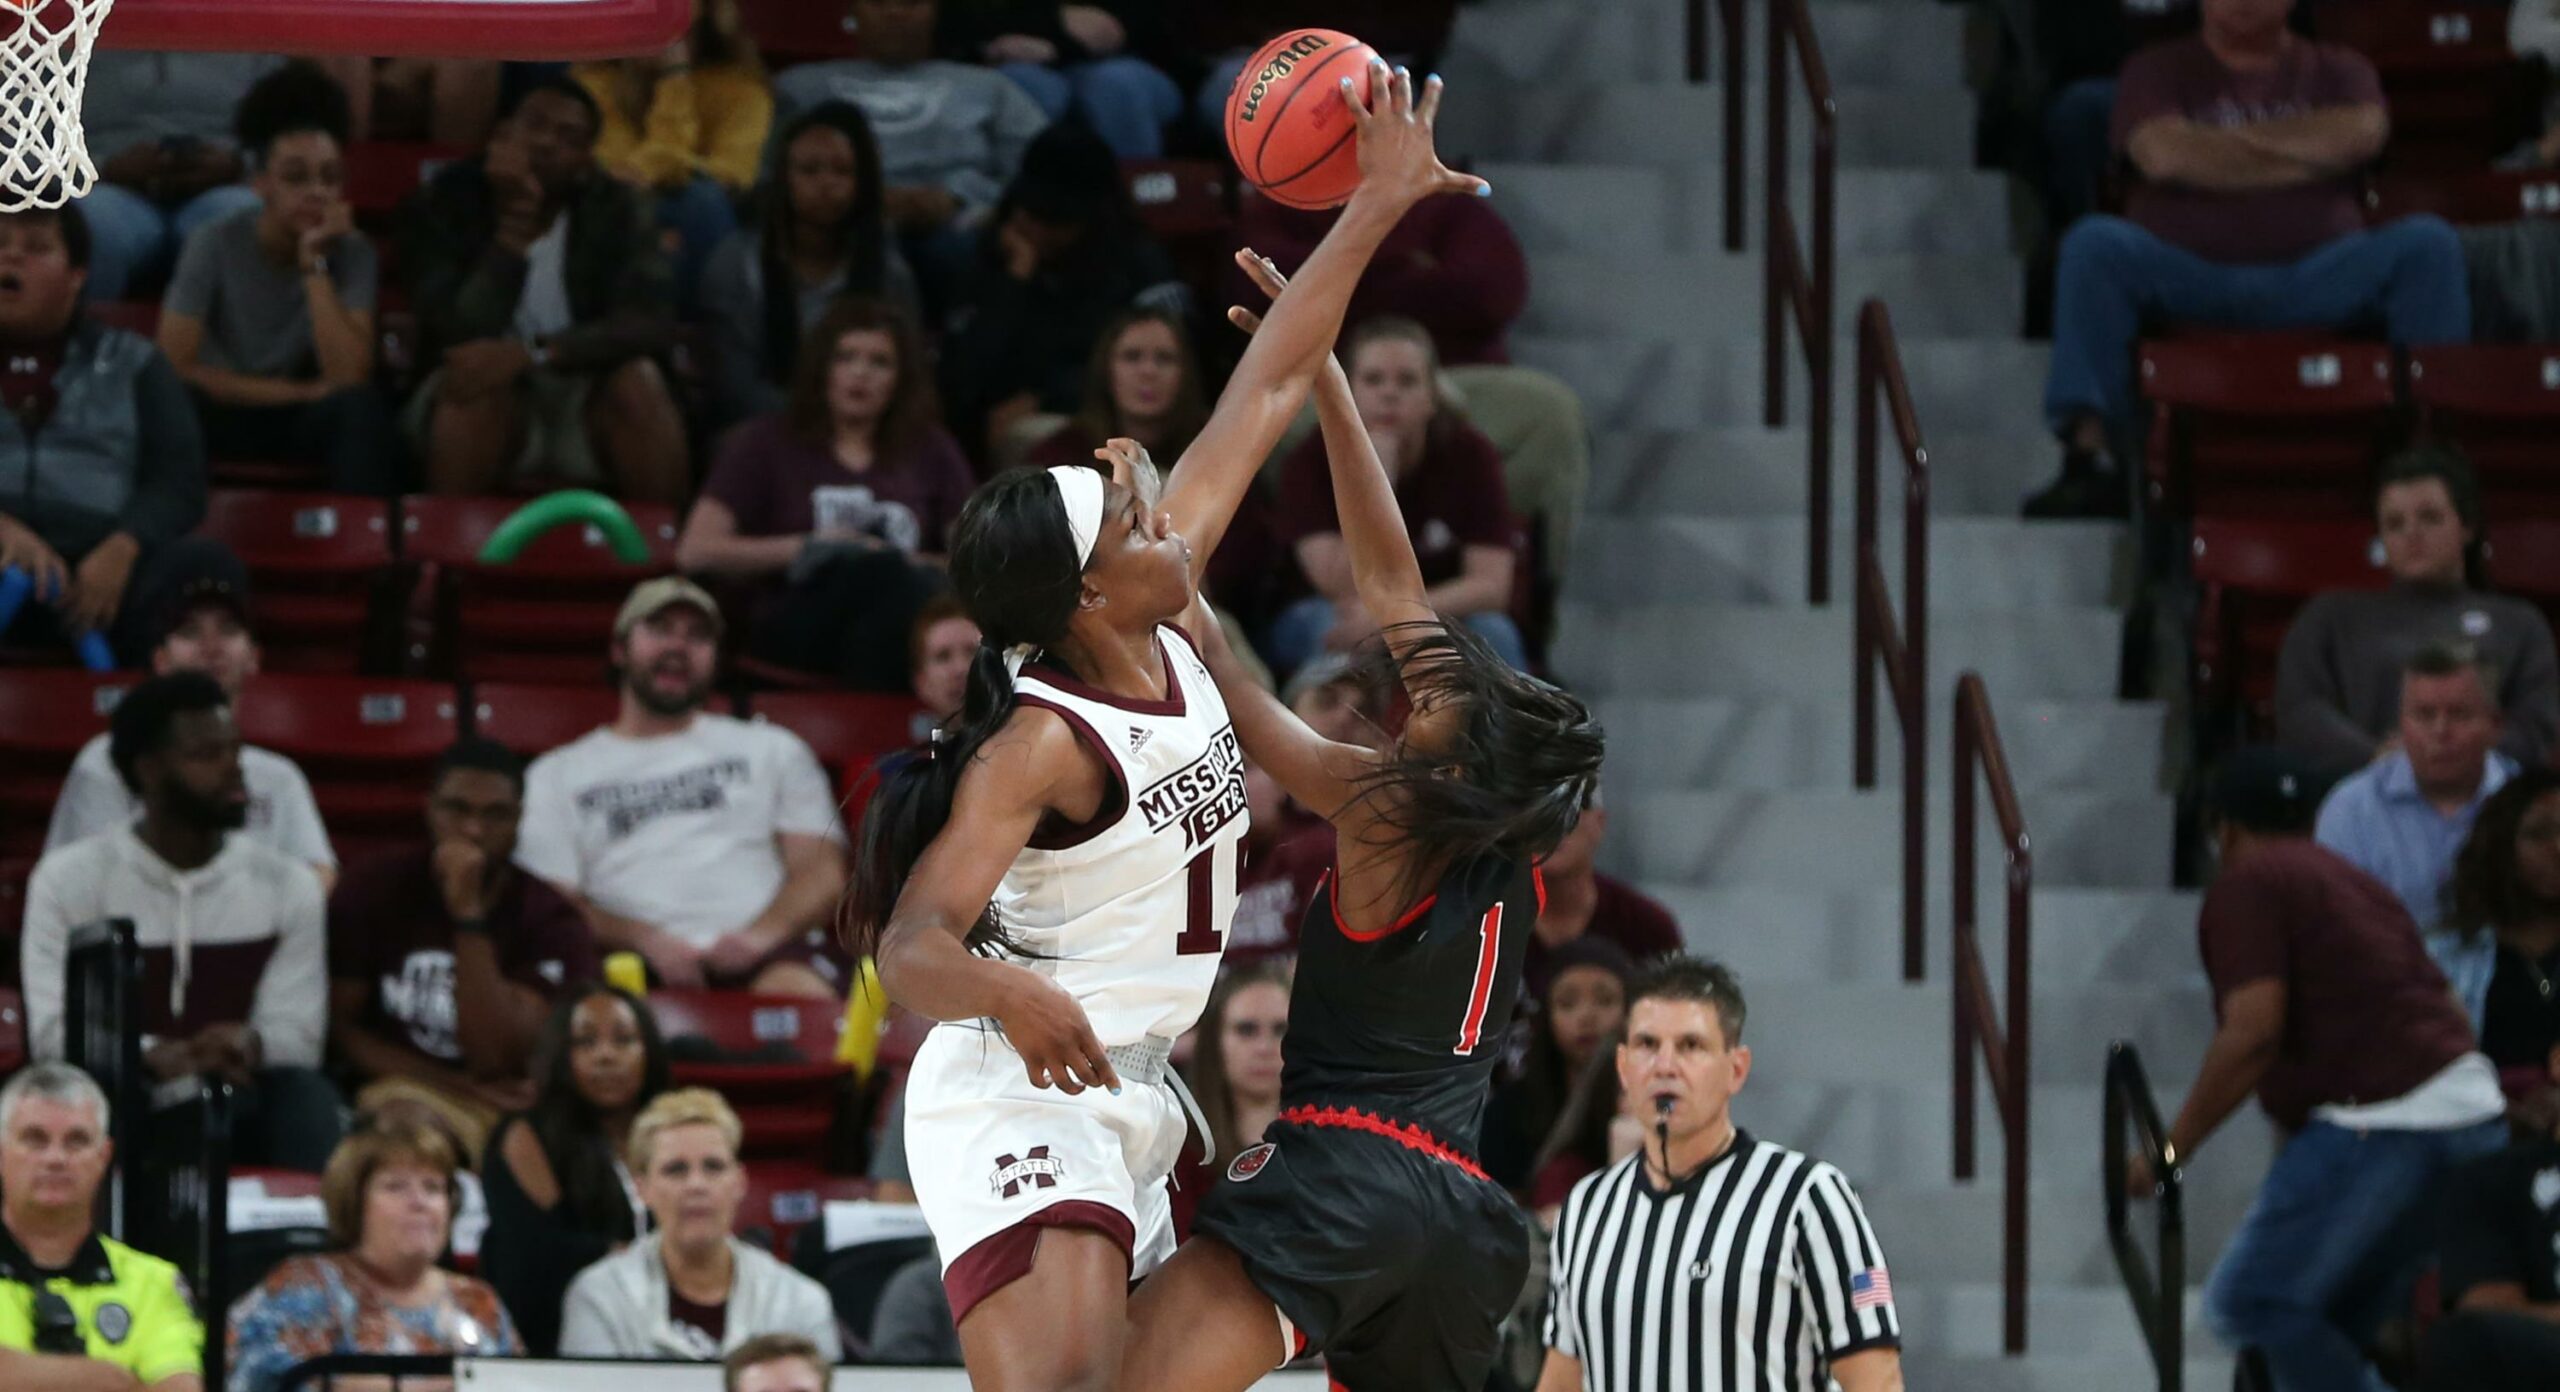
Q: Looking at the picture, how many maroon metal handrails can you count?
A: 4